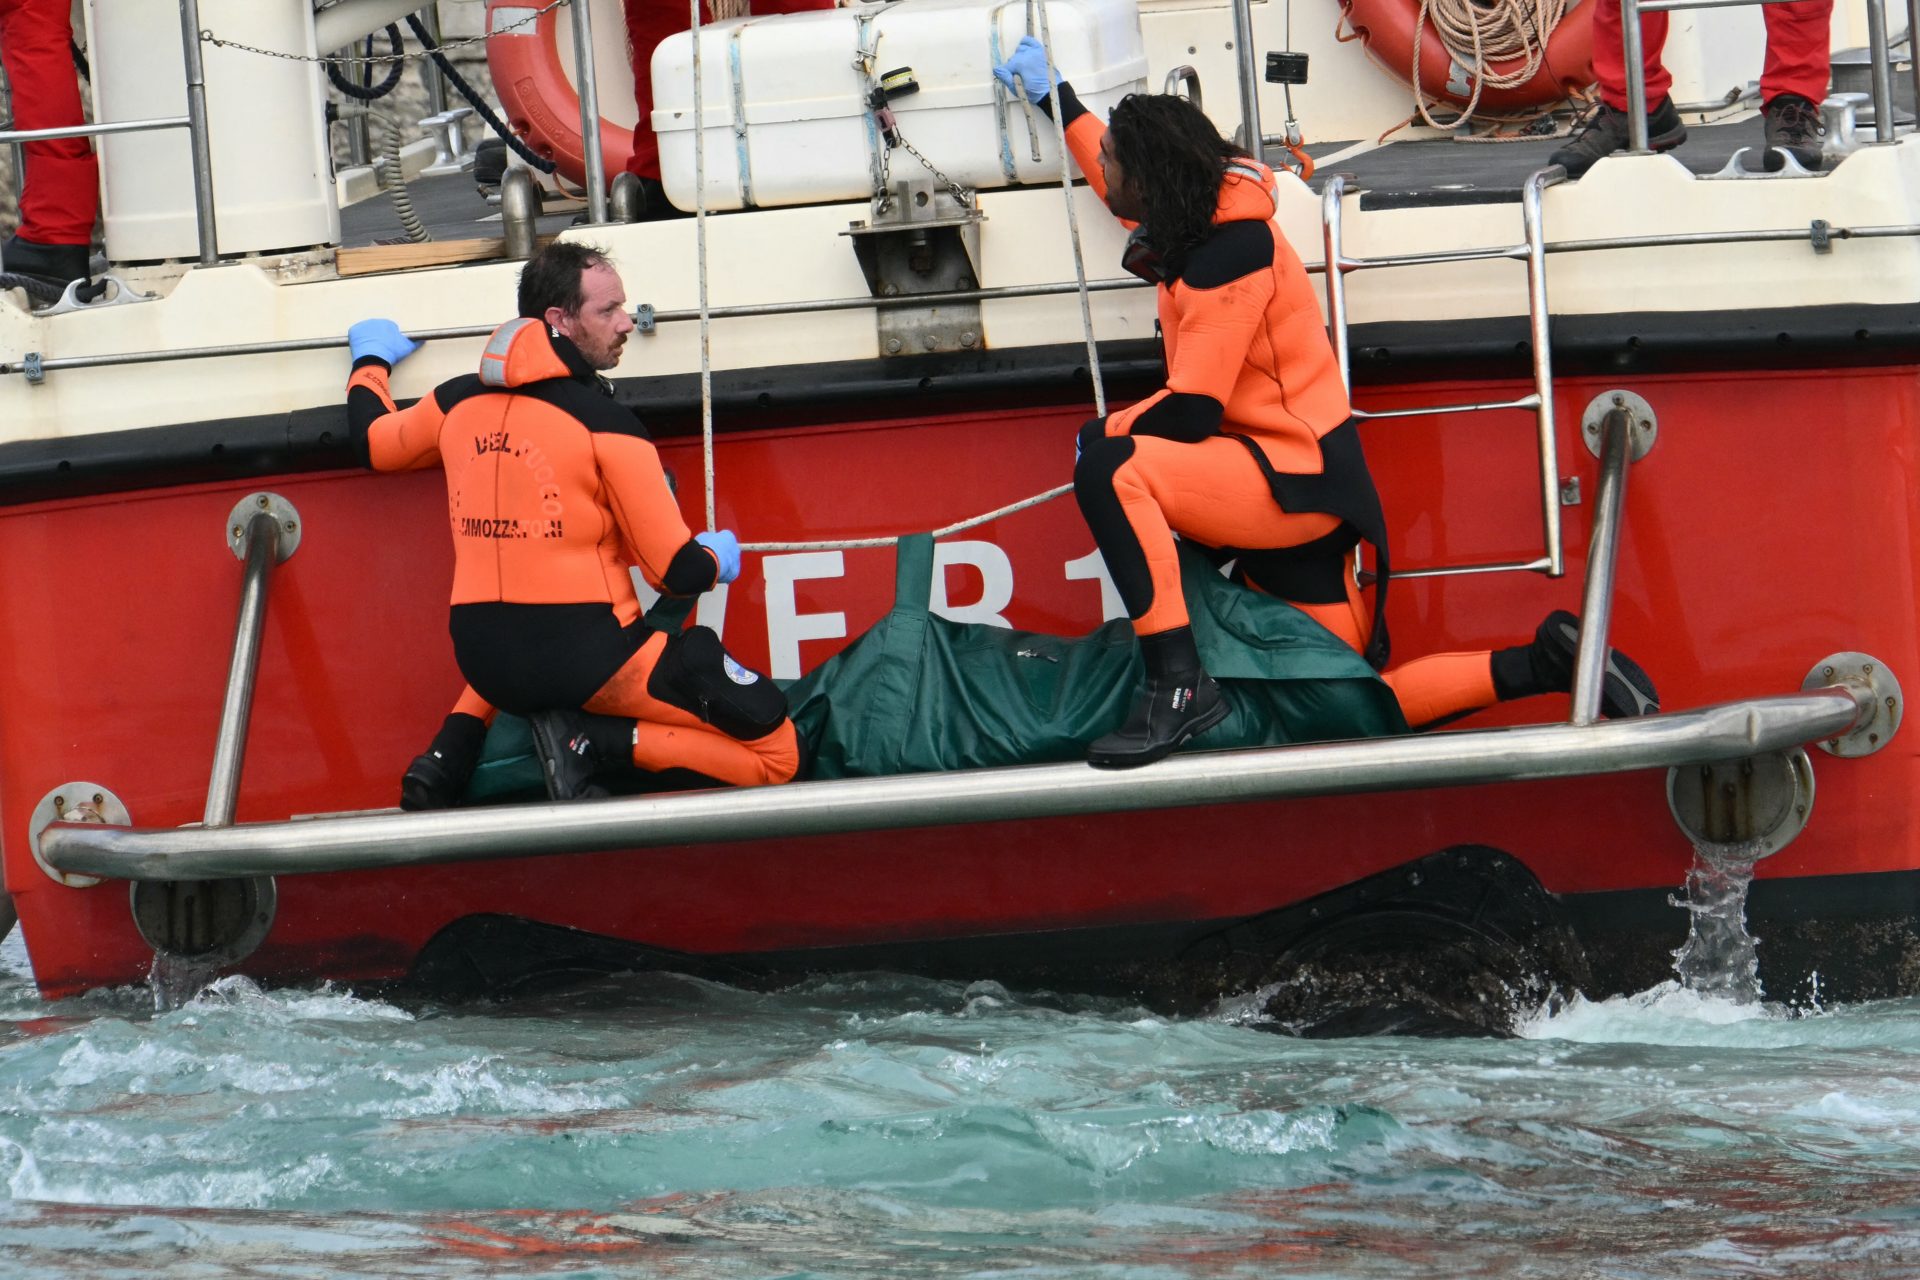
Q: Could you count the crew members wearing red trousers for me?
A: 3